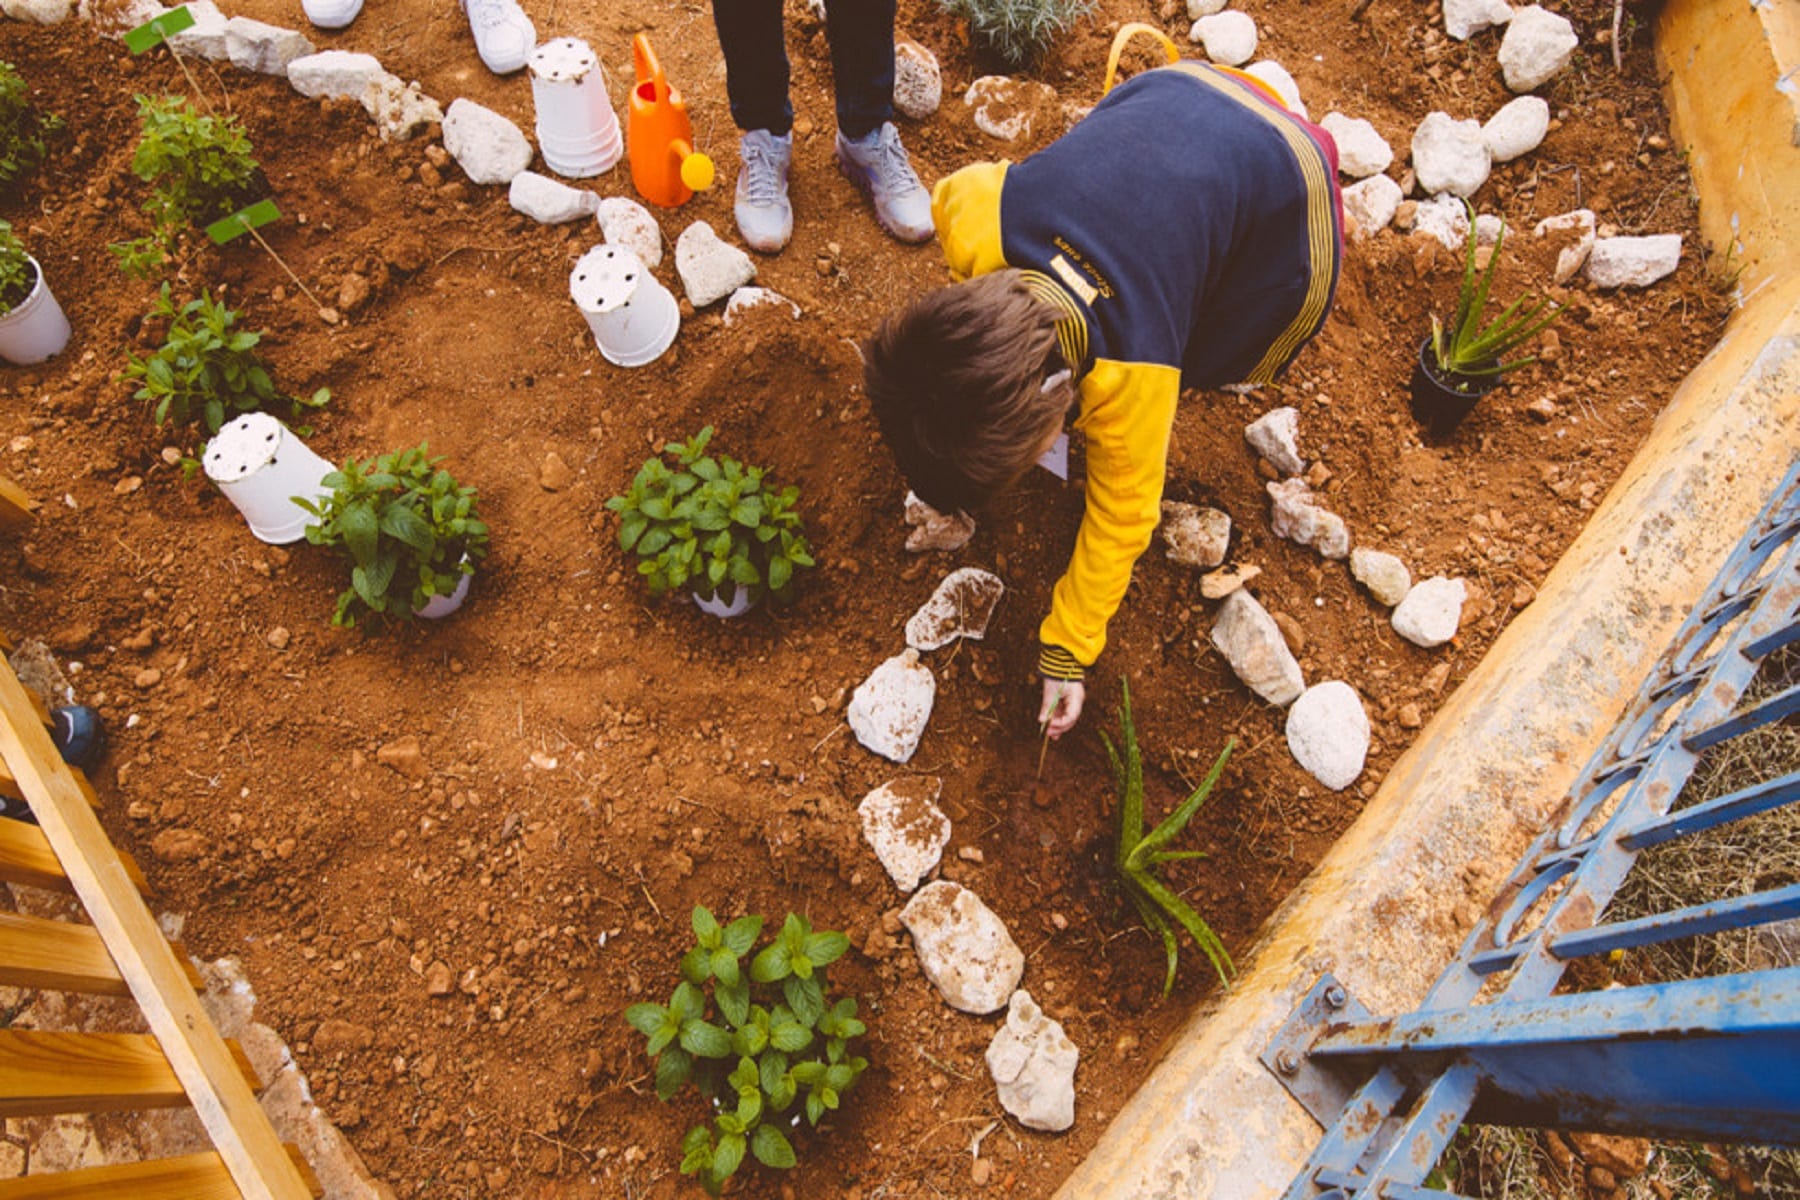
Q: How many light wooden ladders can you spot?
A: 1